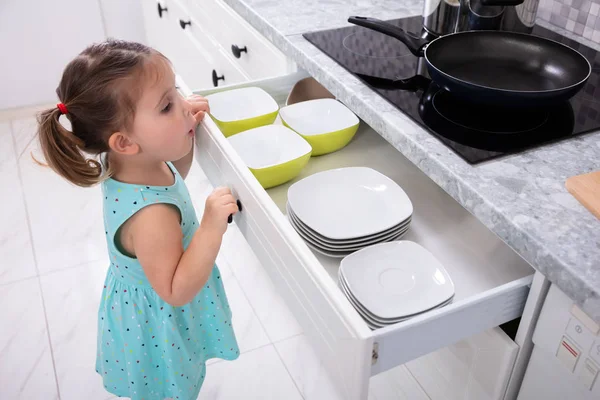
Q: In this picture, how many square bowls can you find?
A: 3